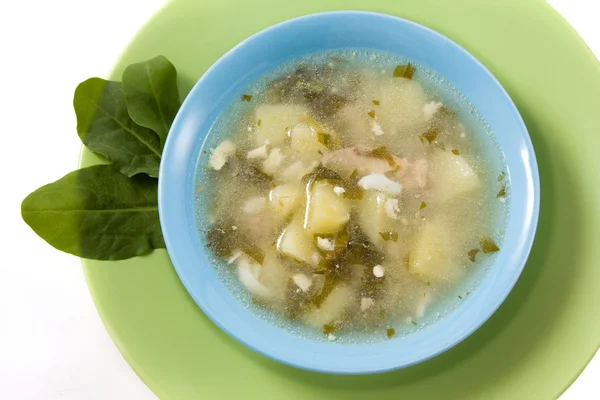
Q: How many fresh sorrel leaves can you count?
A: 3